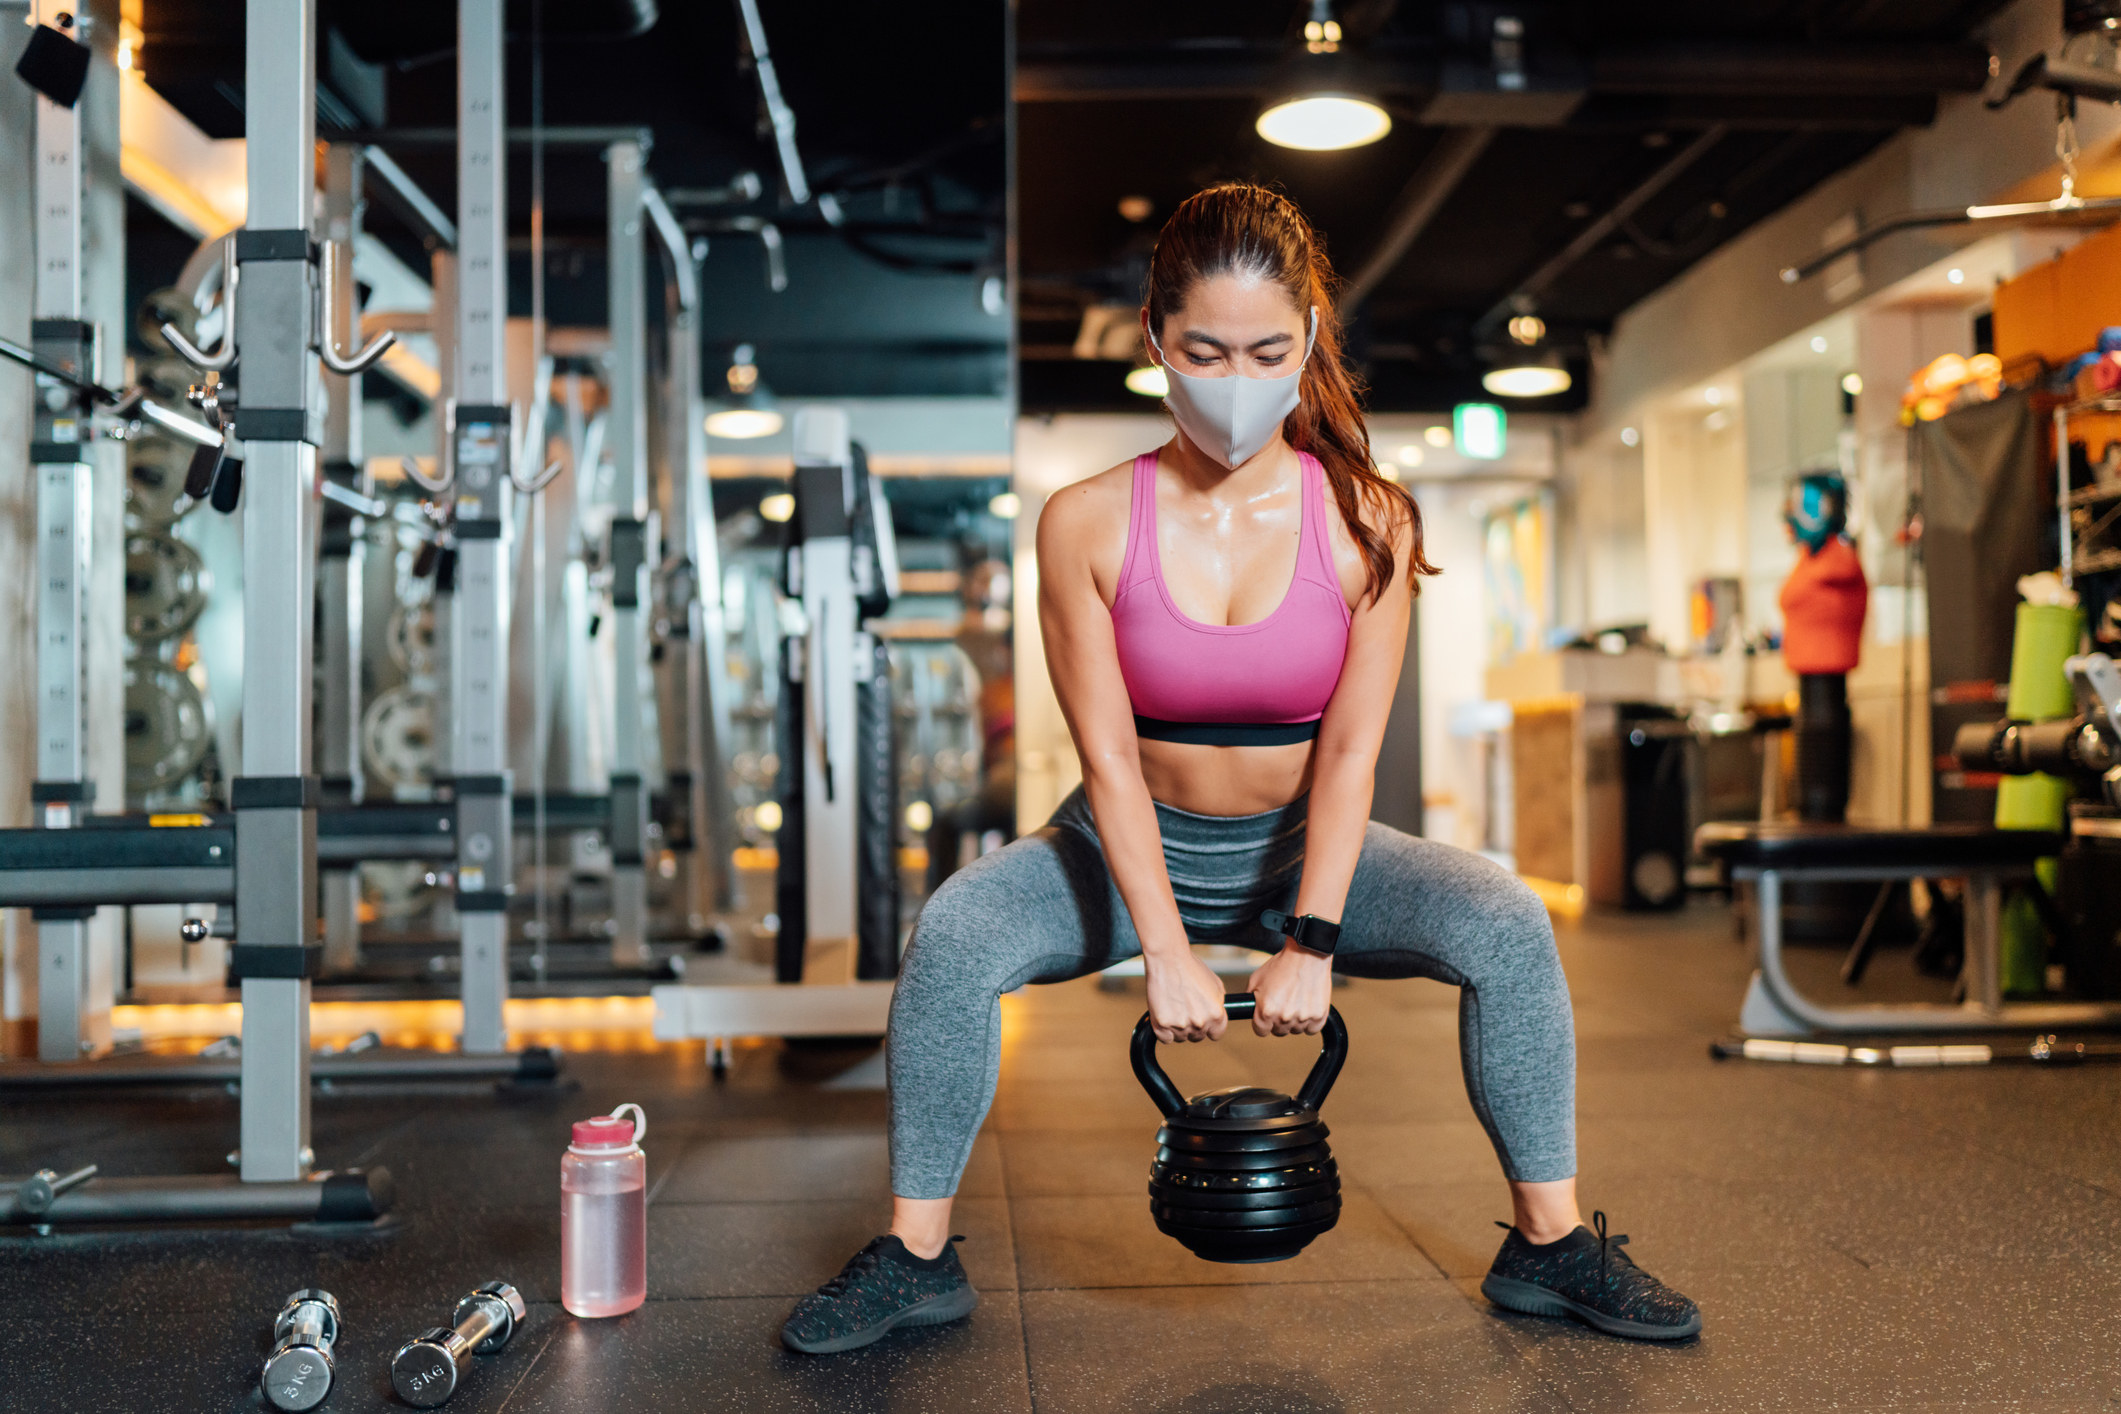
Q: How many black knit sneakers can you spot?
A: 2